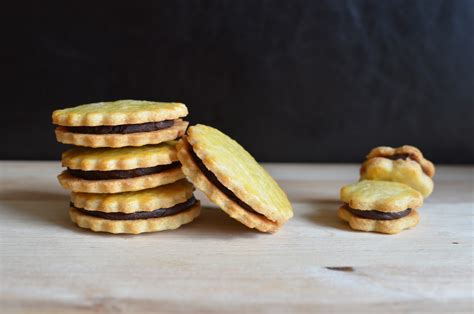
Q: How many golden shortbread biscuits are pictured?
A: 6